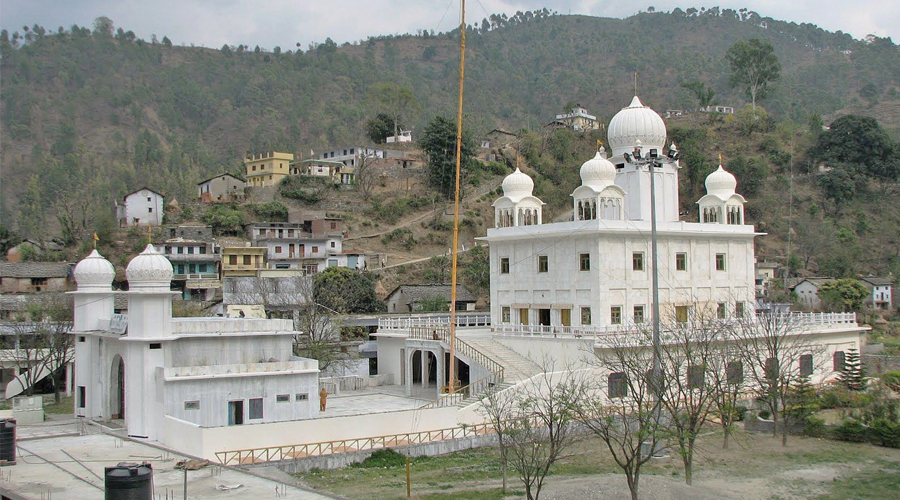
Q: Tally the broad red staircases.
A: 0